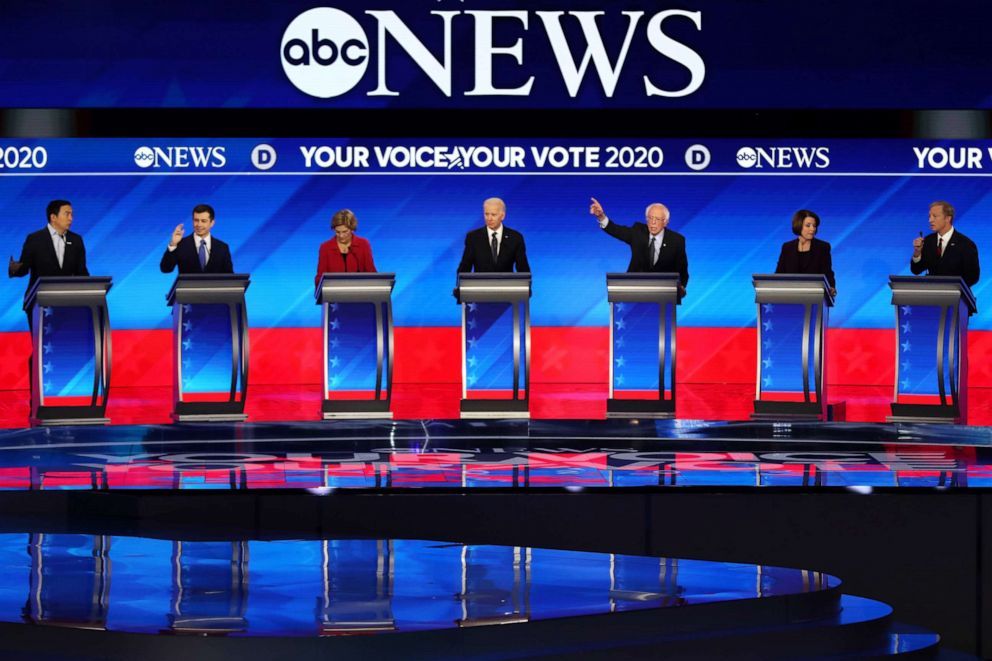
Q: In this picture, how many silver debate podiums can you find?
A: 7